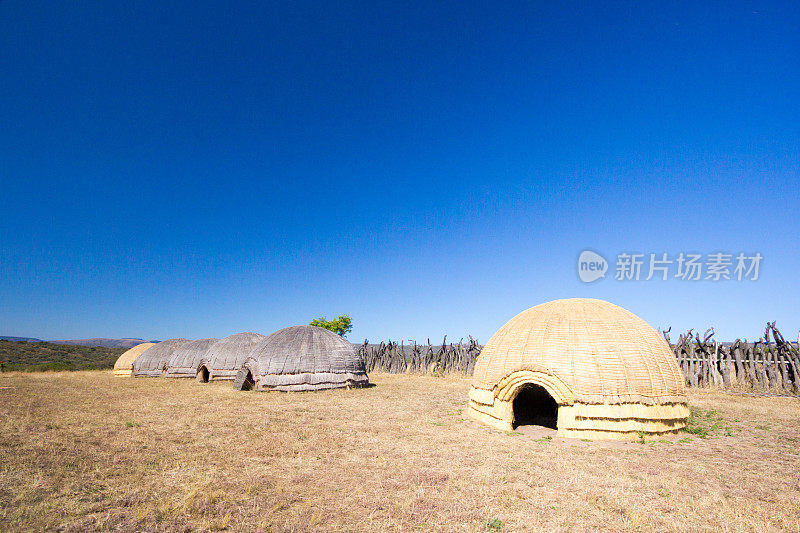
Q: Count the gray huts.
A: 4